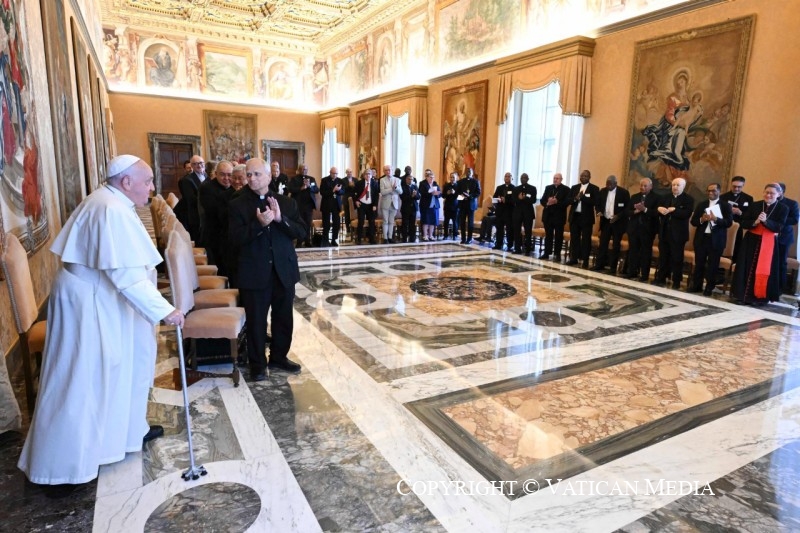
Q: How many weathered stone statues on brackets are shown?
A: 0